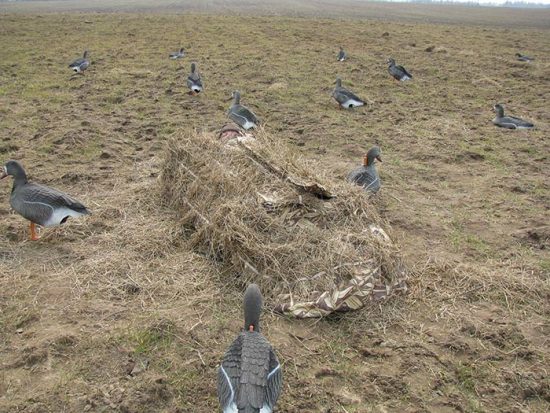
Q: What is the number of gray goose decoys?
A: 12